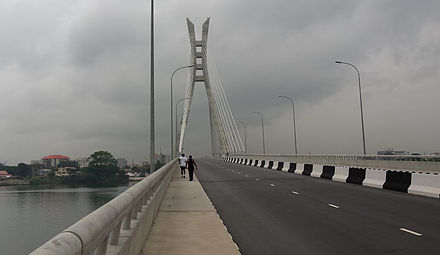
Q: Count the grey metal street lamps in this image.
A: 7